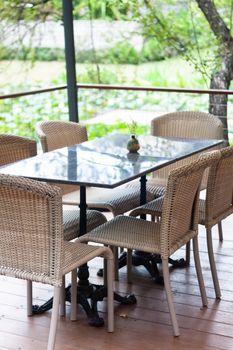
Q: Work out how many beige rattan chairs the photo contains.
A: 6